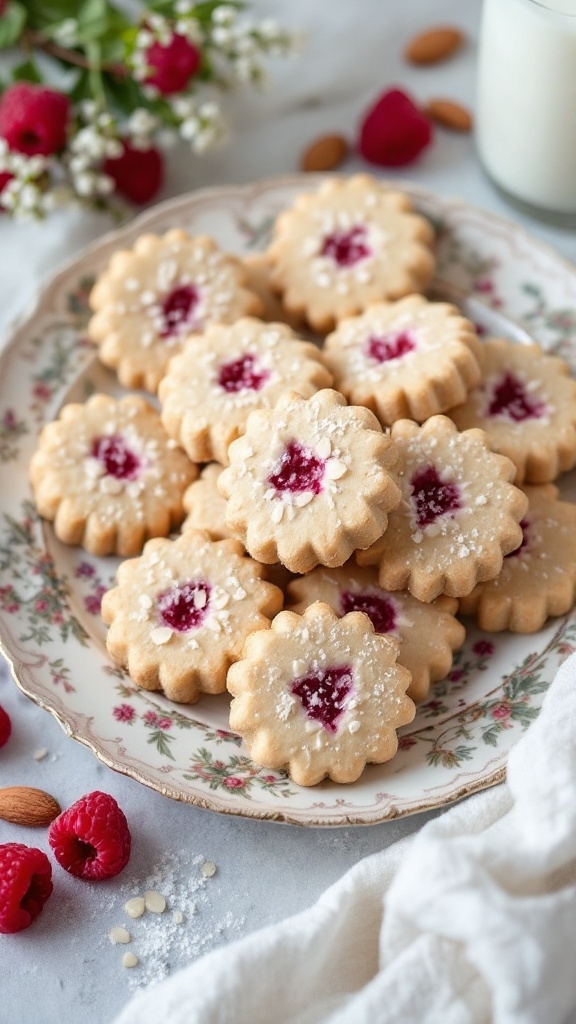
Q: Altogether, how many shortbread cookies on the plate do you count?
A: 14